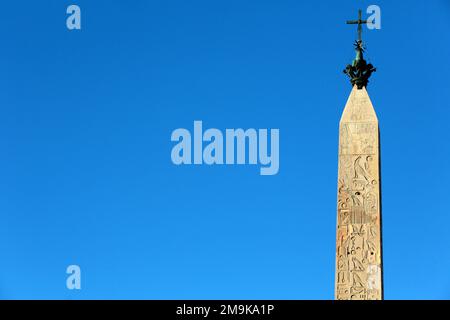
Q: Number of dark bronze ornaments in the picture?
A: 1